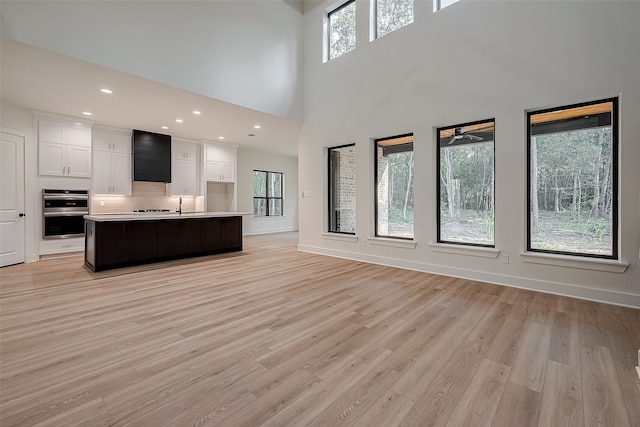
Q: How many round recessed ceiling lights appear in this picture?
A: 7